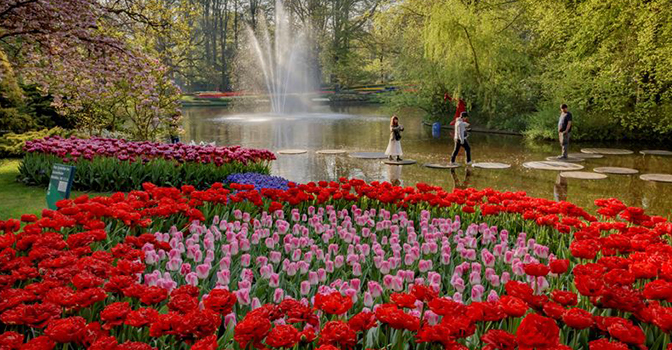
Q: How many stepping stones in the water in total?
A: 14